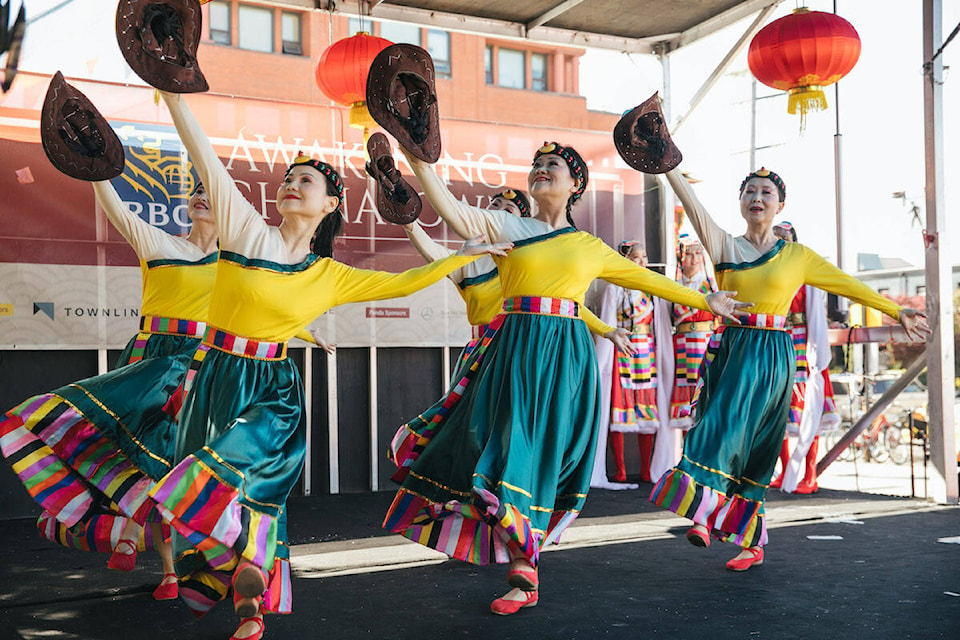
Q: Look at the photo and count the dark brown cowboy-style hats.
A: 5